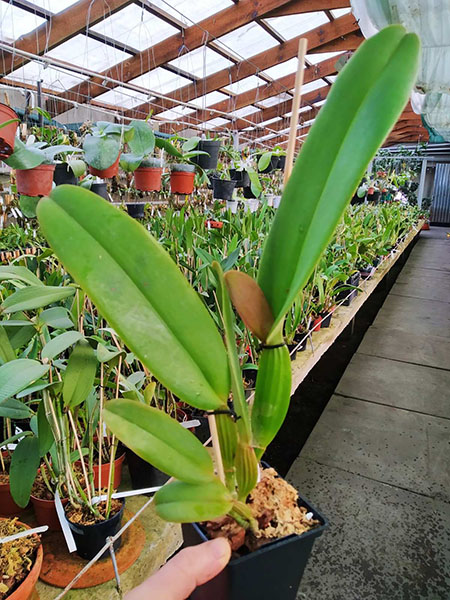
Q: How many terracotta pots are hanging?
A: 5